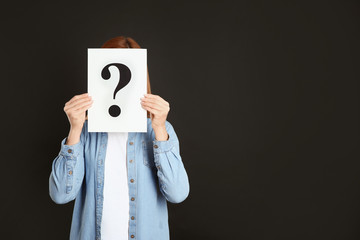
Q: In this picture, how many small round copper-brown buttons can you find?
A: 10